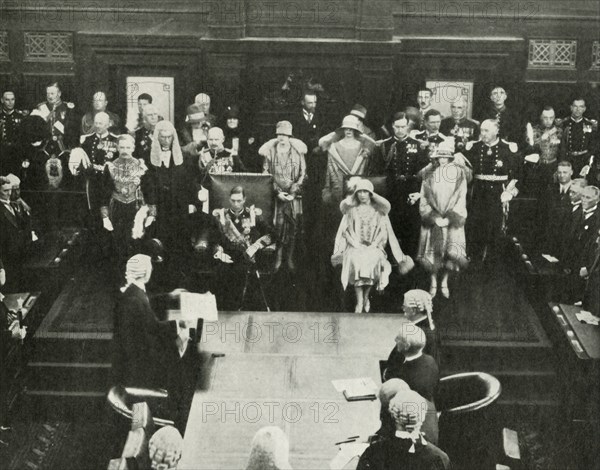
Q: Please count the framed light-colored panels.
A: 2